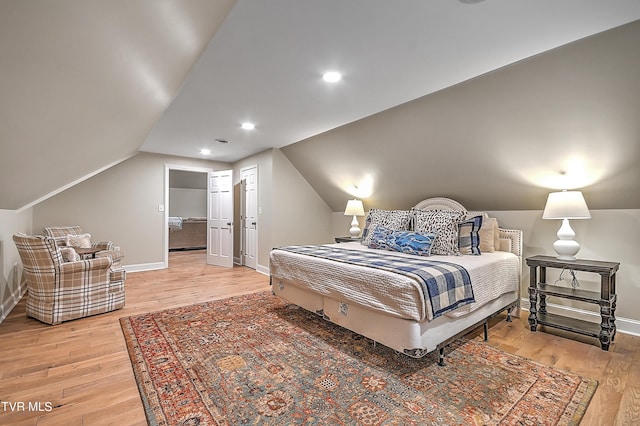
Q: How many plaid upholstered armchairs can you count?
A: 2